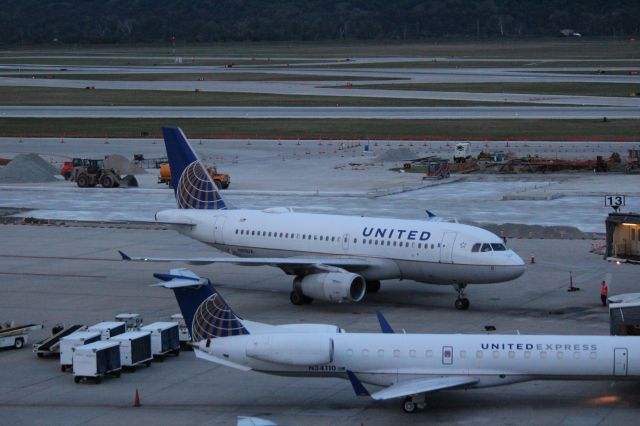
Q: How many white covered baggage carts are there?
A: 5